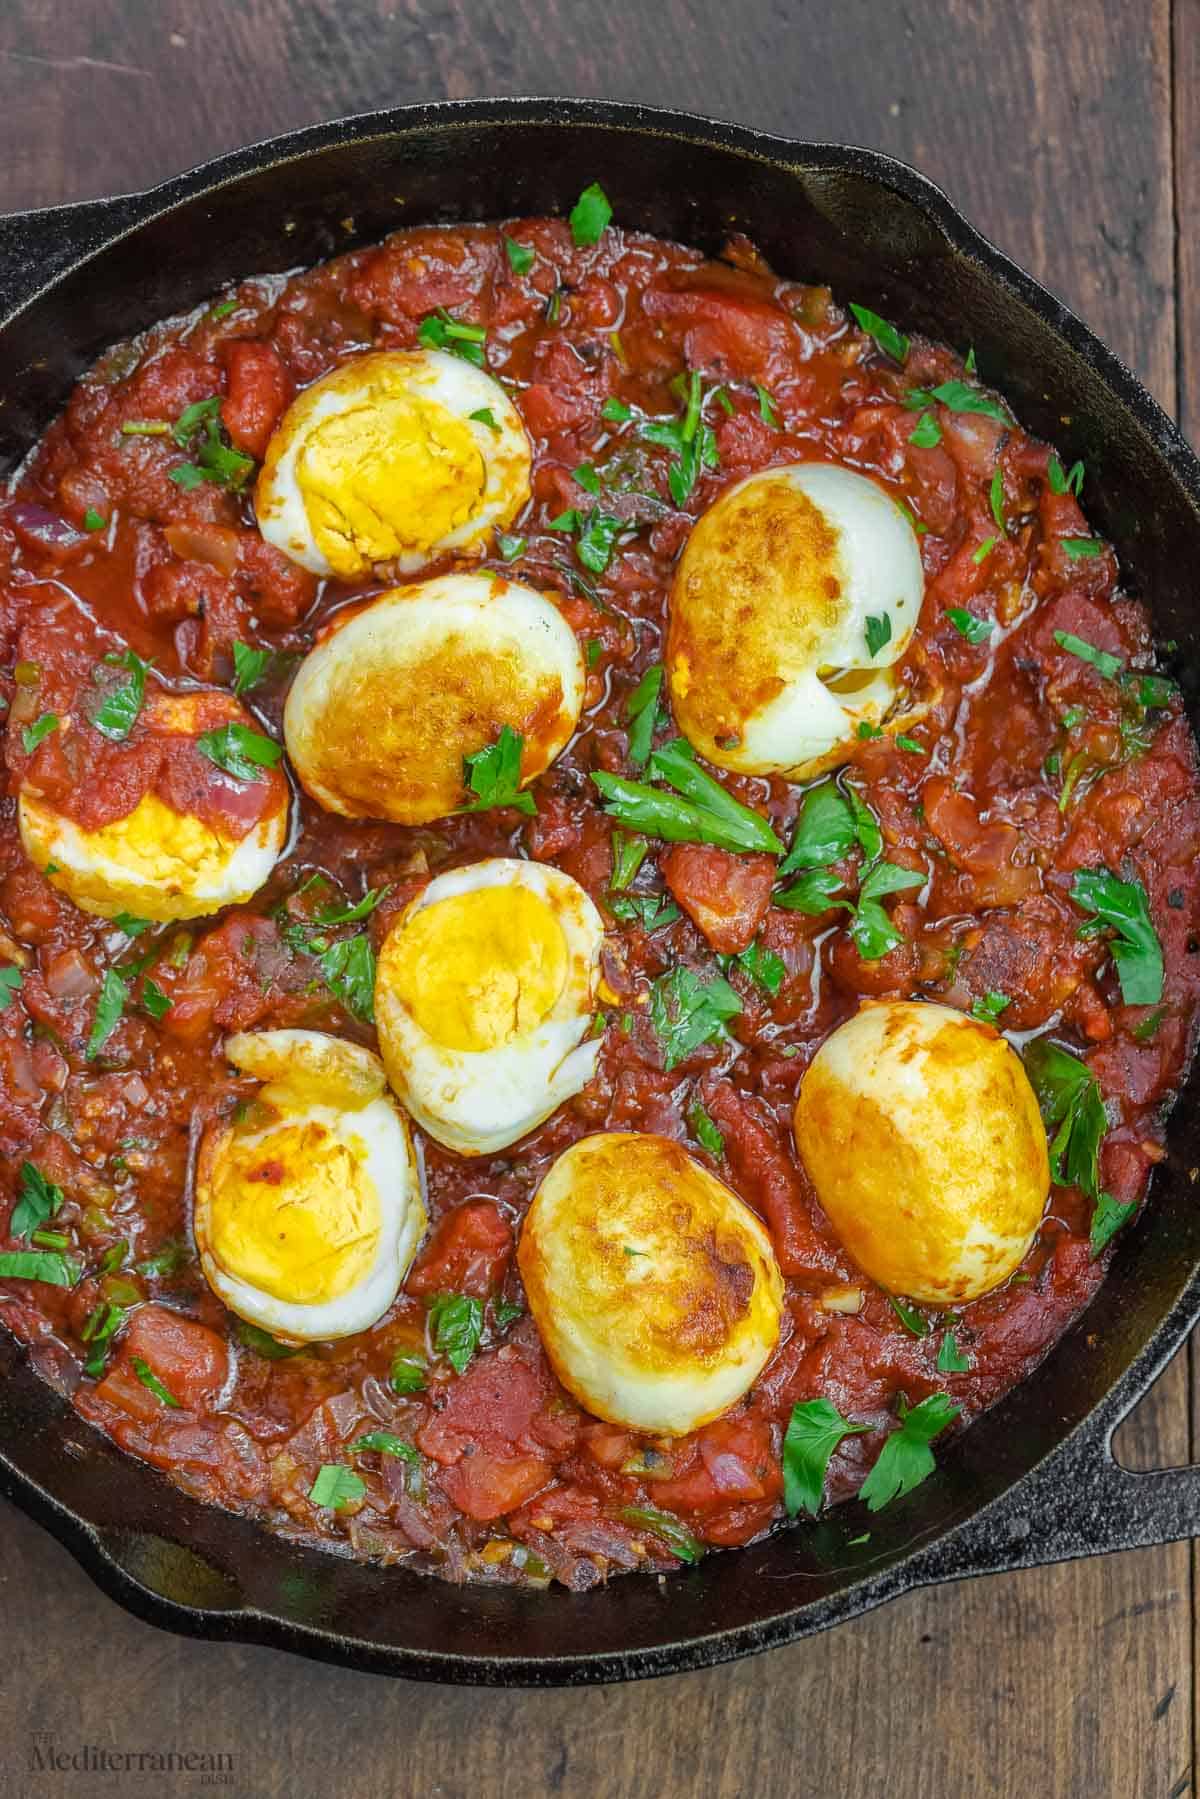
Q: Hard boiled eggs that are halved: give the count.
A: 4